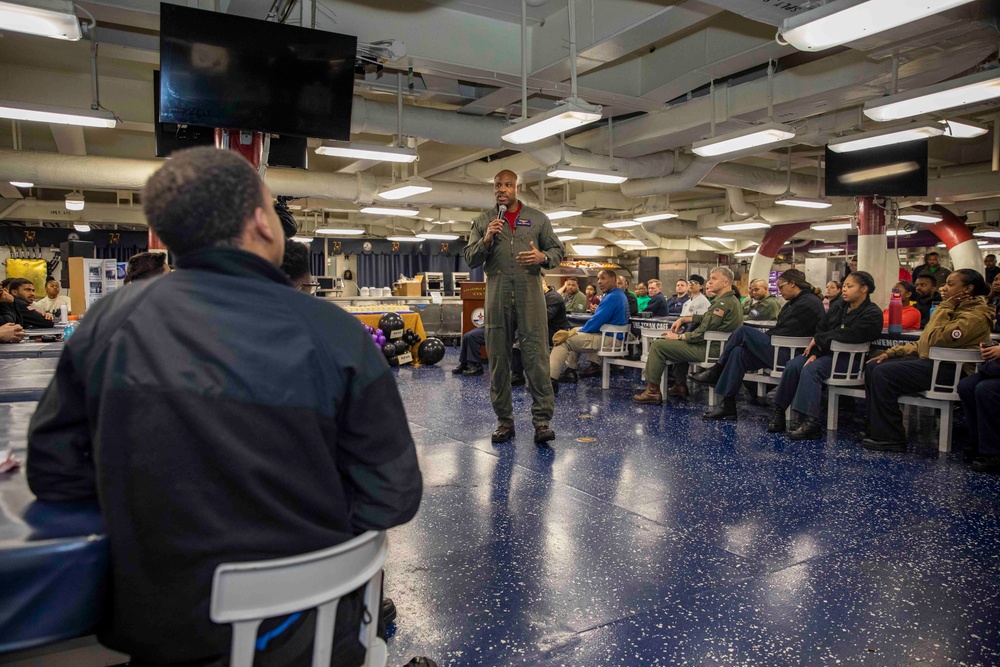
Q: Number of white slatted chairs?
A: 7